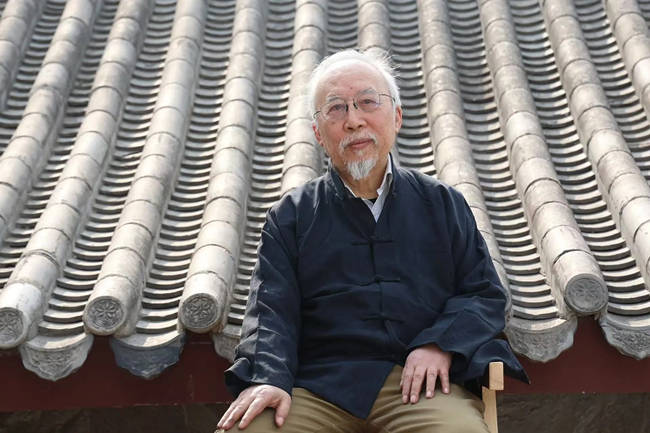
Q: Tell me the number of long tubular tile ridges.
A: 11